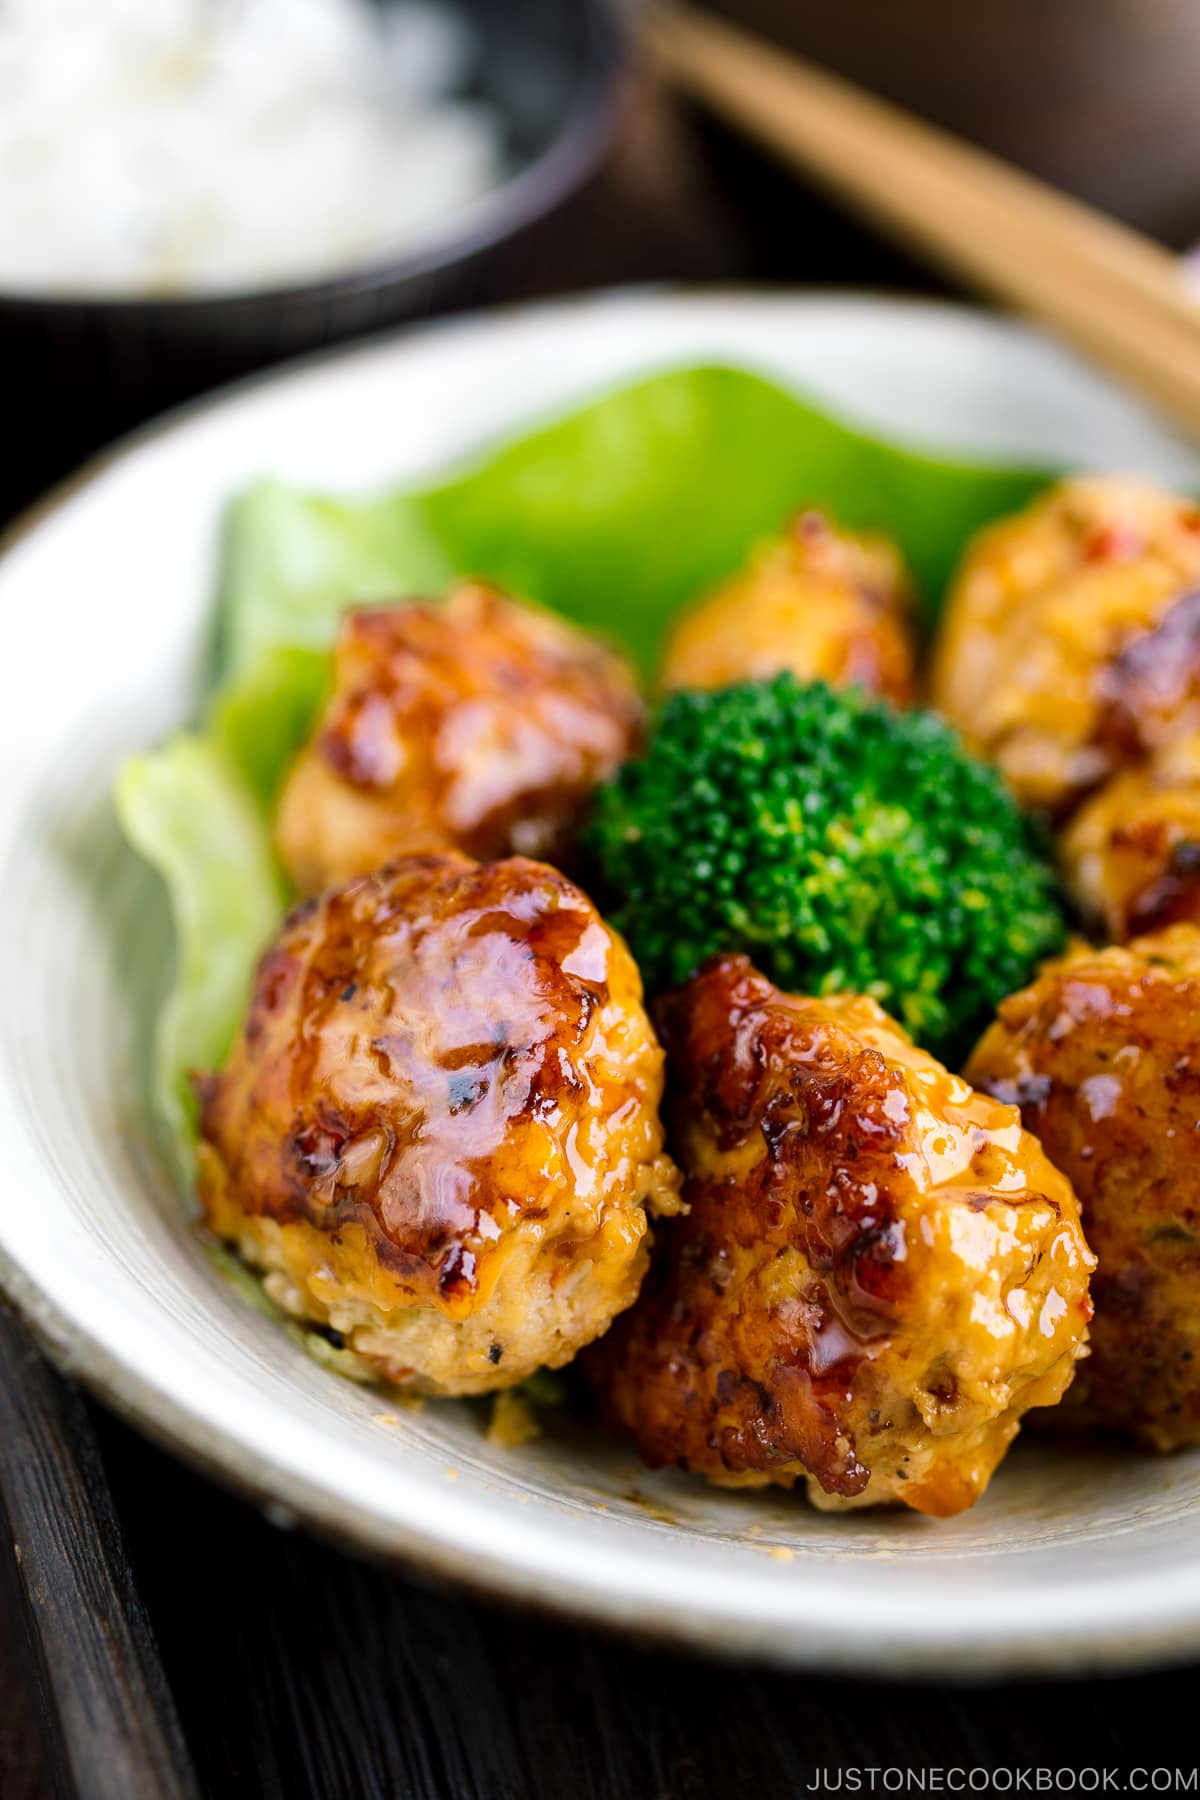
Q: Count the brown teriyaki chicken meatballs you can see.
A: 7